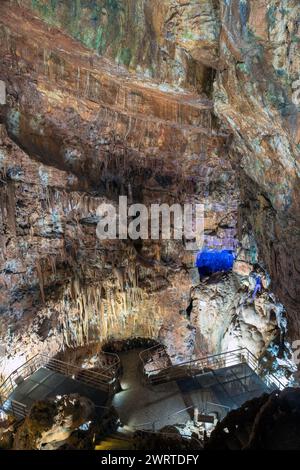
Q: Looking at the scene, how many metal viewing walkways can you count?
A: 2